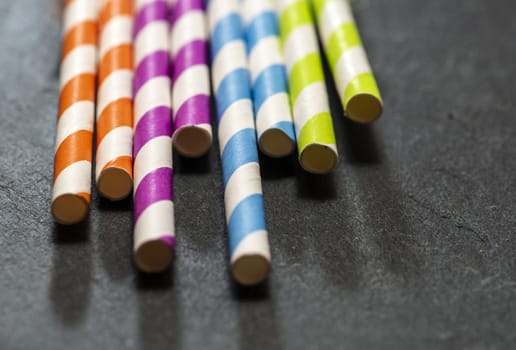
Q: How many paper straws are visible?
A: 8